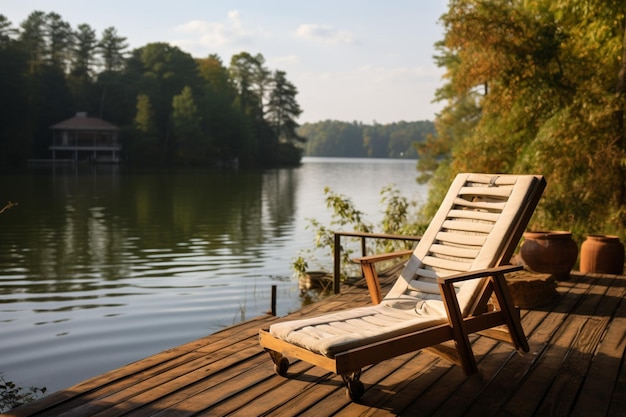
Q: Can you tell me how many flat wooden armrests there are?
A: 2